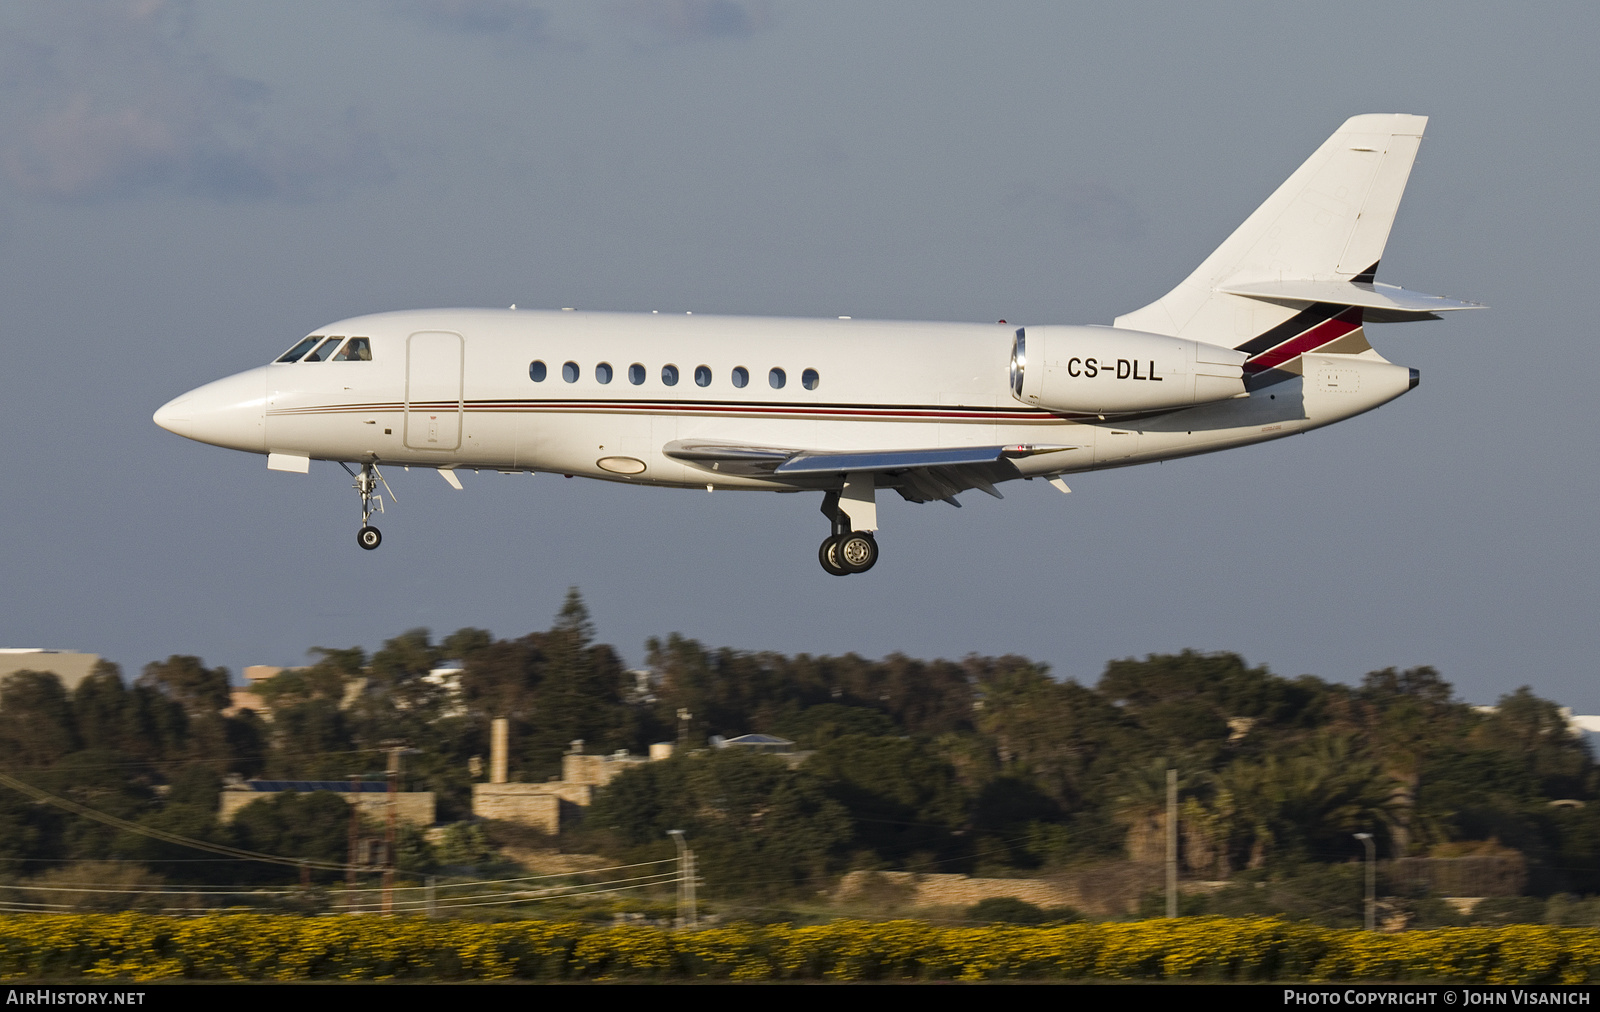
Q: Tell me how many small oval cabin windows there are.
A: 9